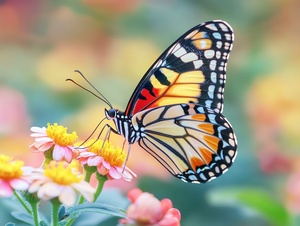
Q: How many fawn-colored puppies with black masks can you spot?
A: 0